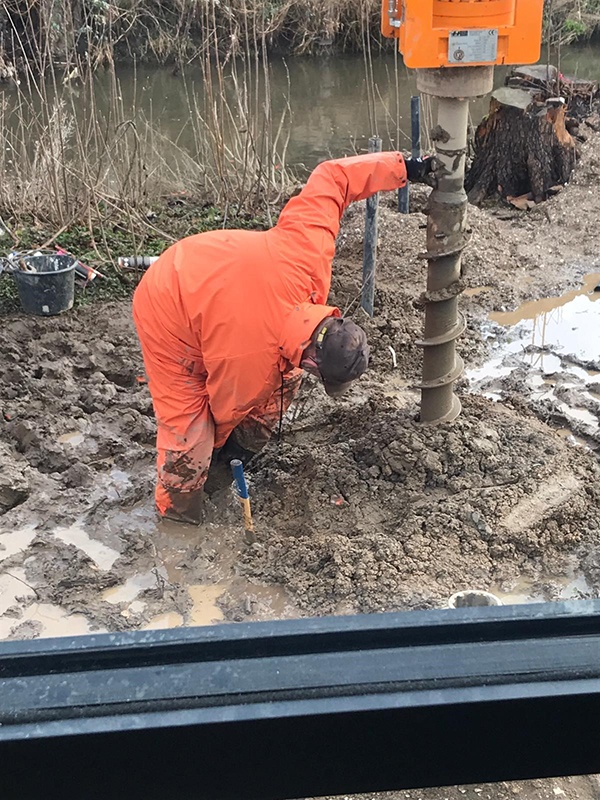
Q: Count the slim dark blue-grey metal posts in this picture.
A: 2